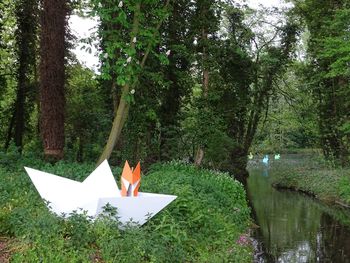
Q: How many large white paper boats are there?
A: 1